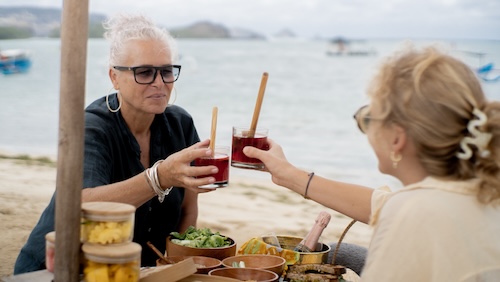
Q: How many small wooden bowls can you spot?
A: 3